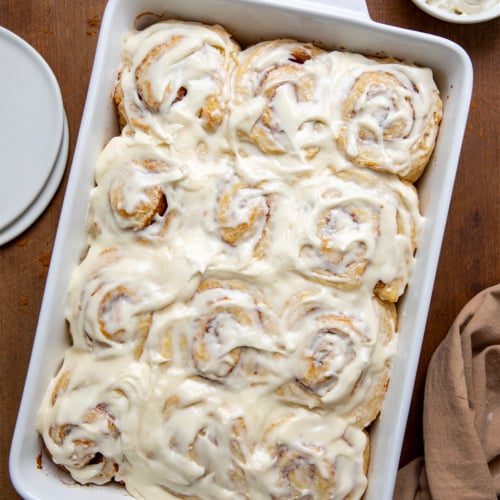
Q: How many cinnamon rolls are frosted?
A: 12